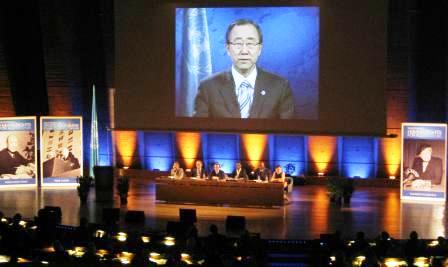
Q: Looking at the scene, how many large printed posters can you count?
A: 3